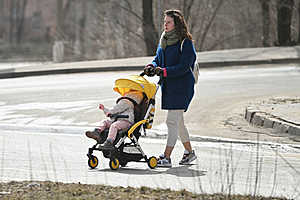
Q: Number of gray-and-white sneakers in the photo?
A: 2